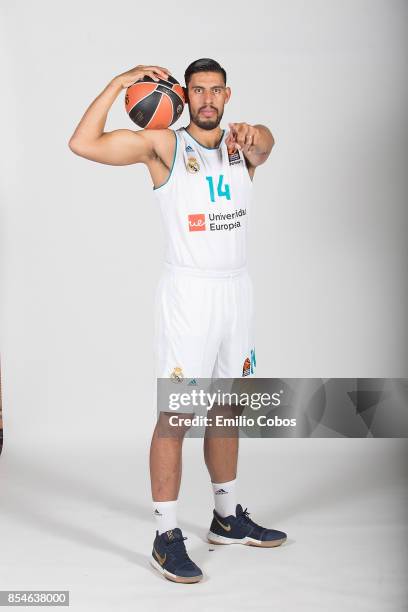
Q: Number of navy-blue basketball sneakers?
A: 2